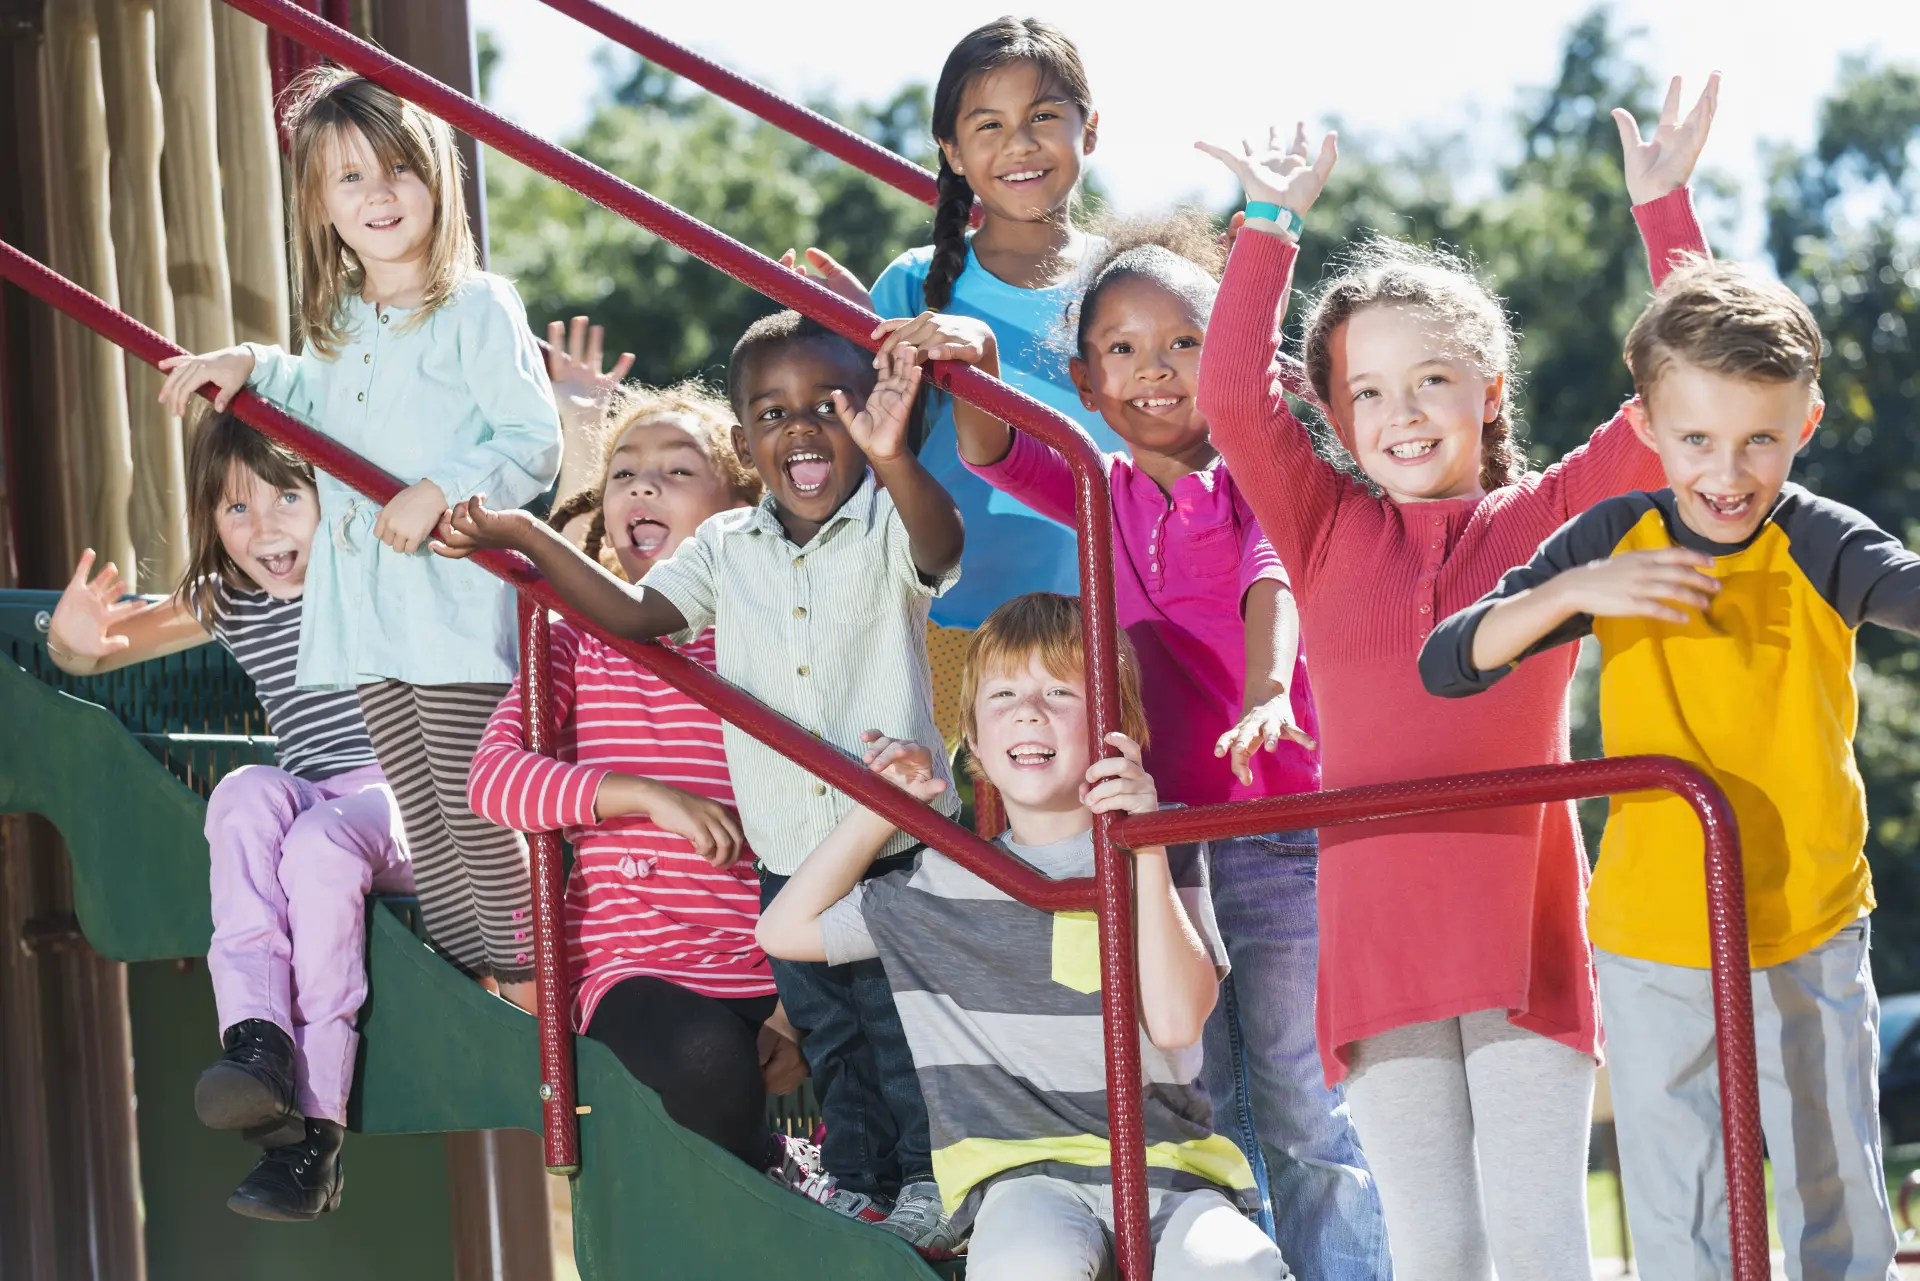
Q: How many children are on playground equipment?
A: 9